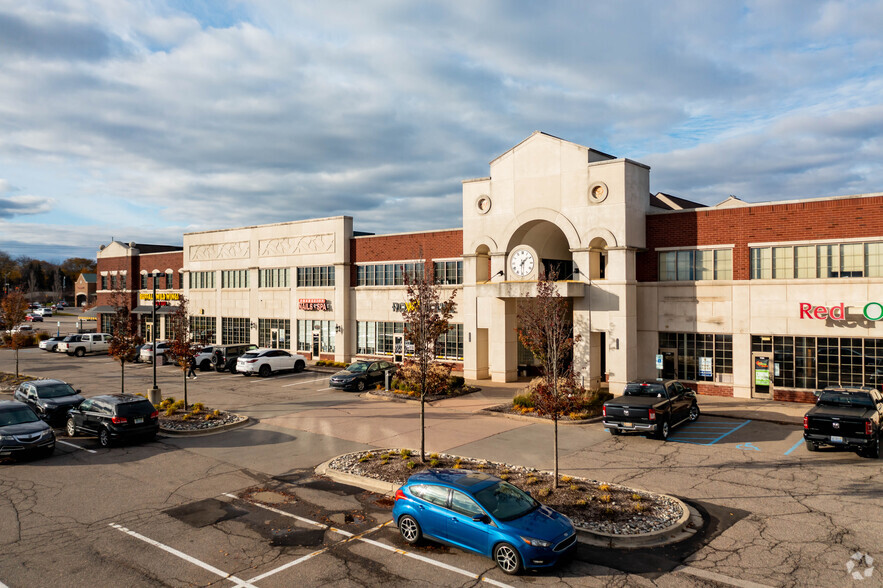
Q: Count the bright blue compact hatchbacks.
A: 1